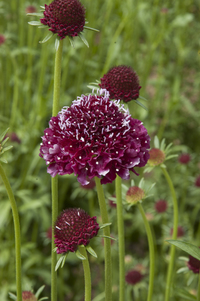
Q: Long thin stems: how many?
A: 7